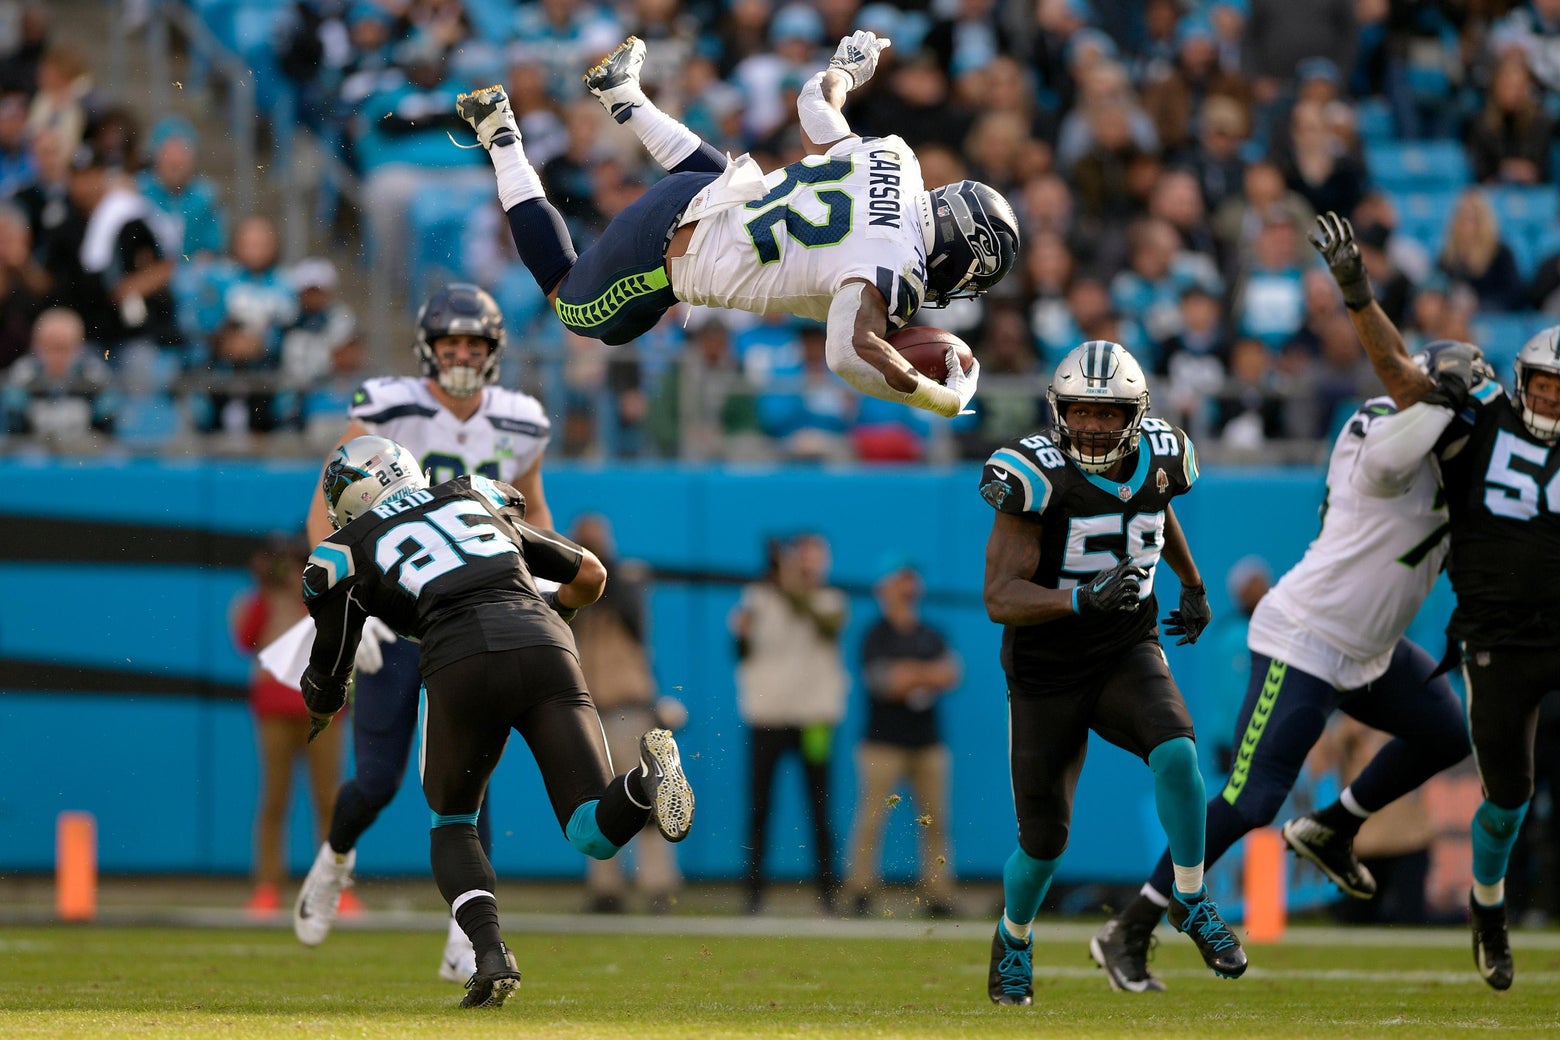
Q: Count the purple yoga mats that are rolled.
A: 0